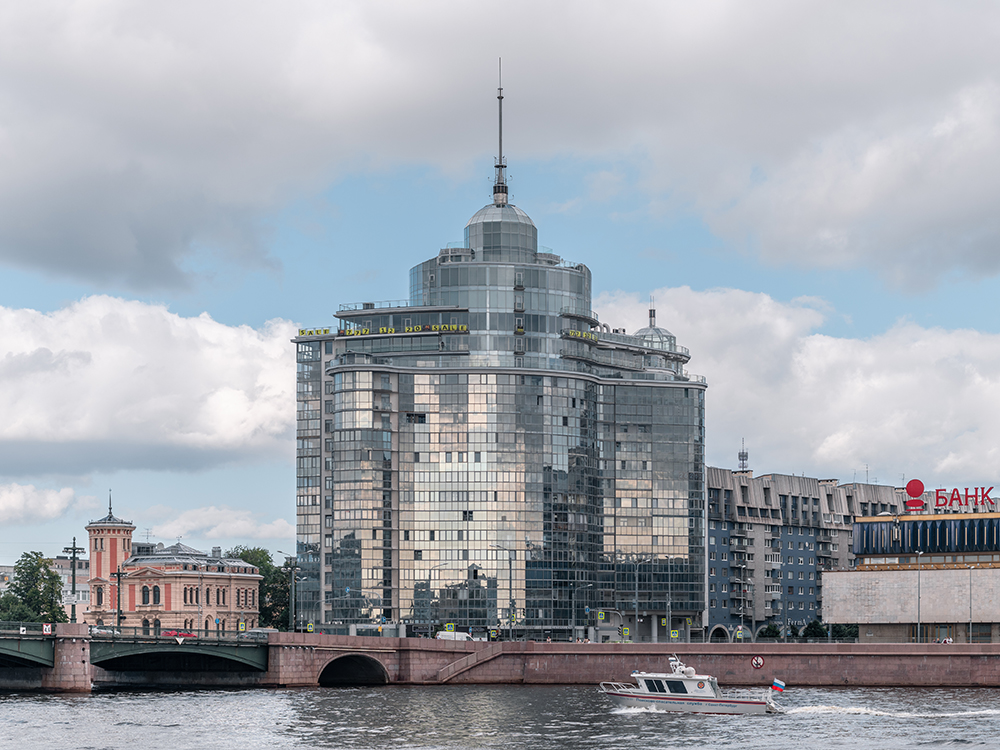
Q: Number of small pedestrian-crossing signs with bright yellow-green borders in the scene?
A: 11